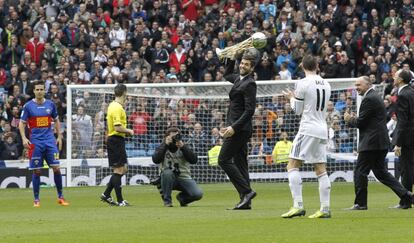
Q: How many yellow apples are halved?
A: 0